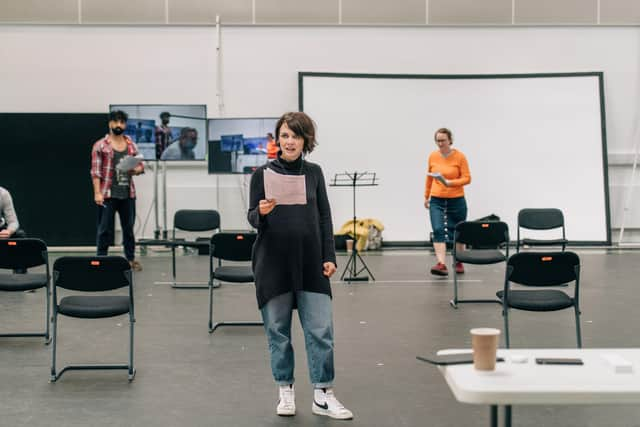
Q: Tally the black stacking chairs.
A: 7